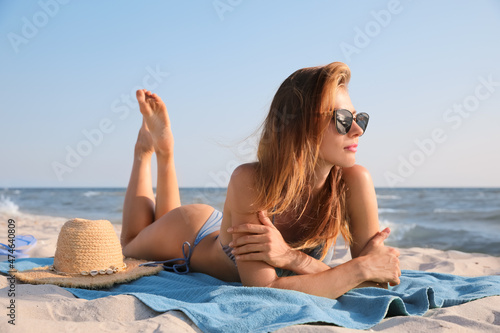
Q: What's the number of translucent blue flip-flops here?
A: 2